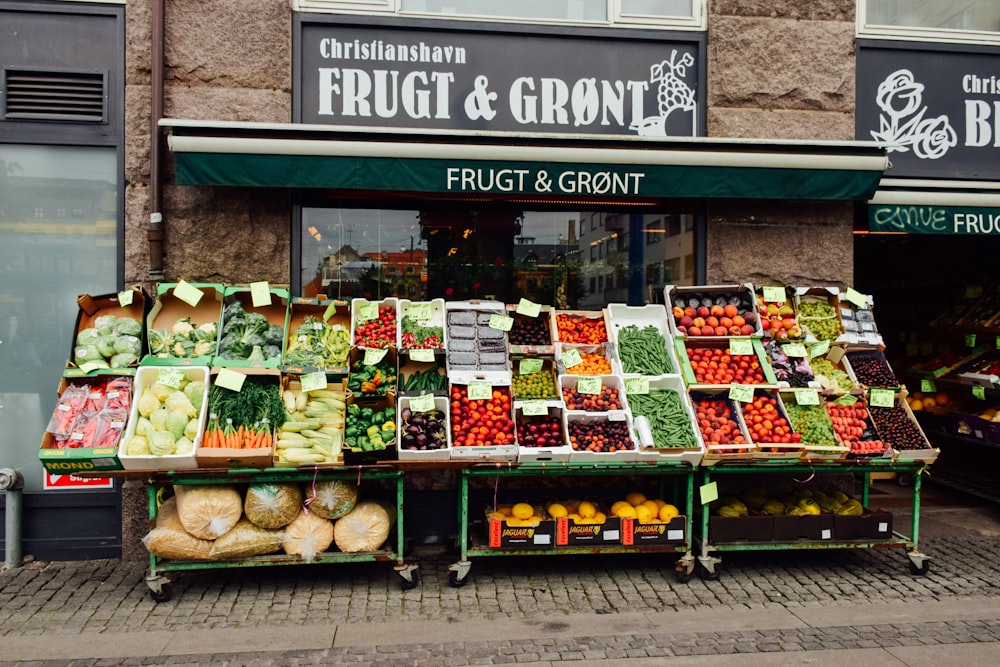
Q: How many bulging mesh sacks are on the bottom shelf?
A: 7